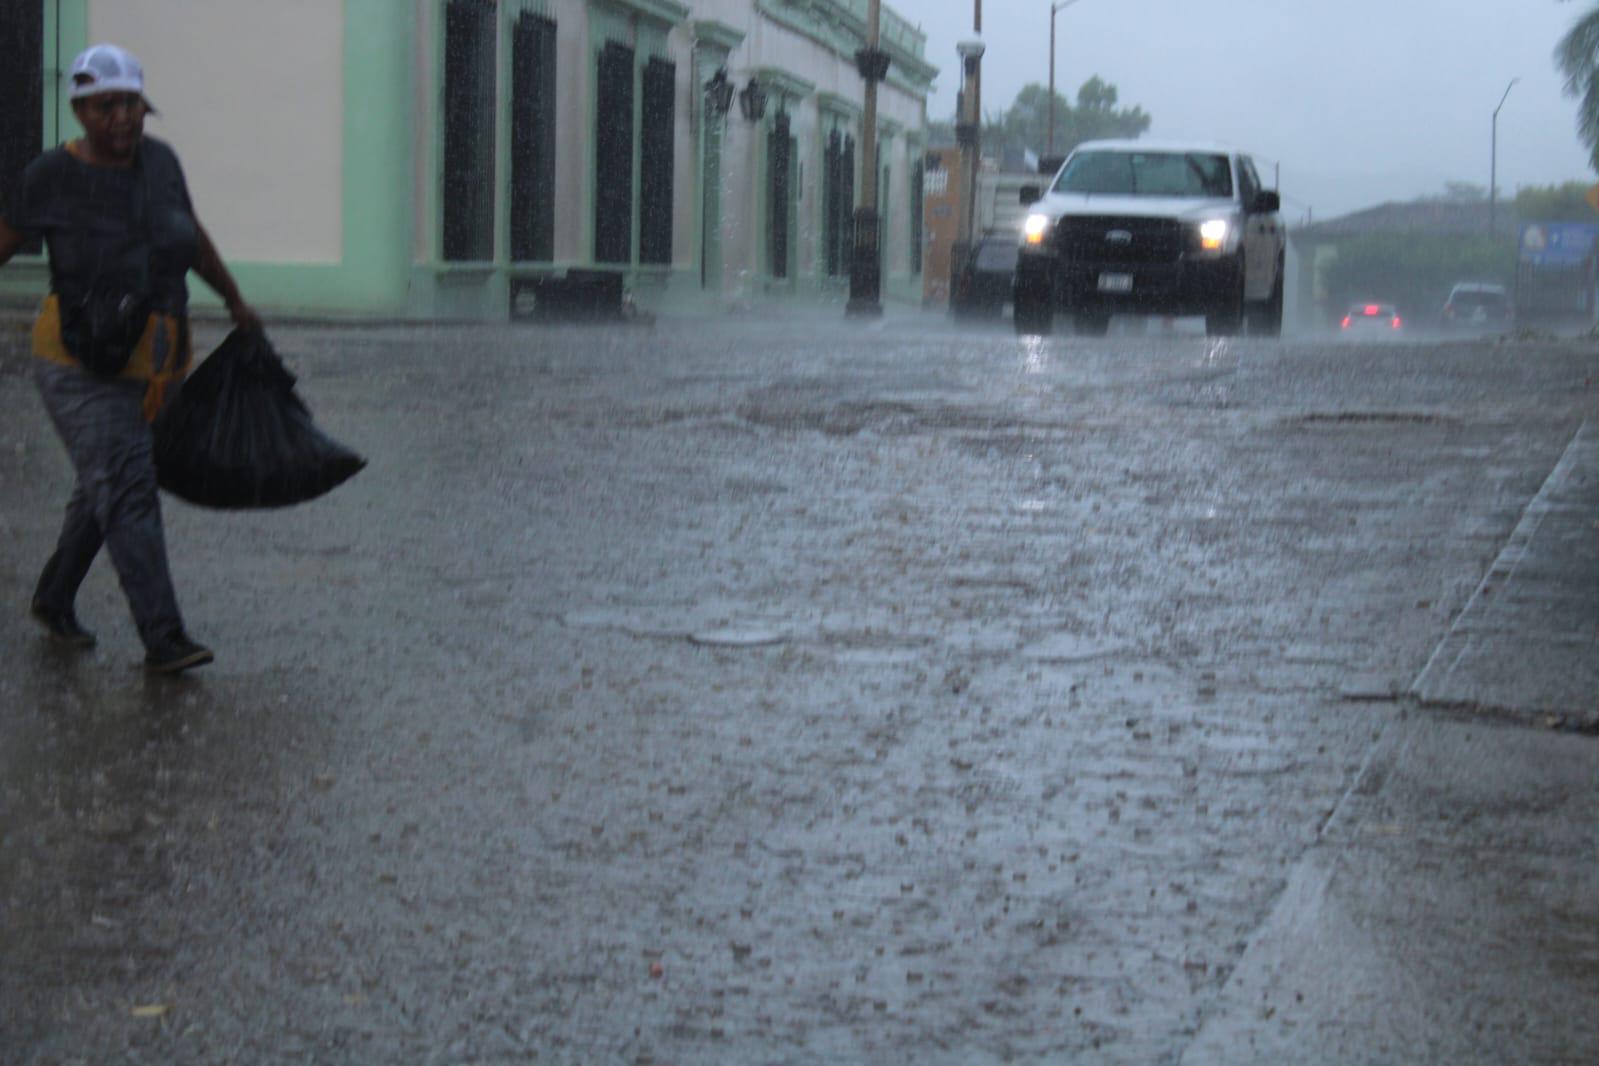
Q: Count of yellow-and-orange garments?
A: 1